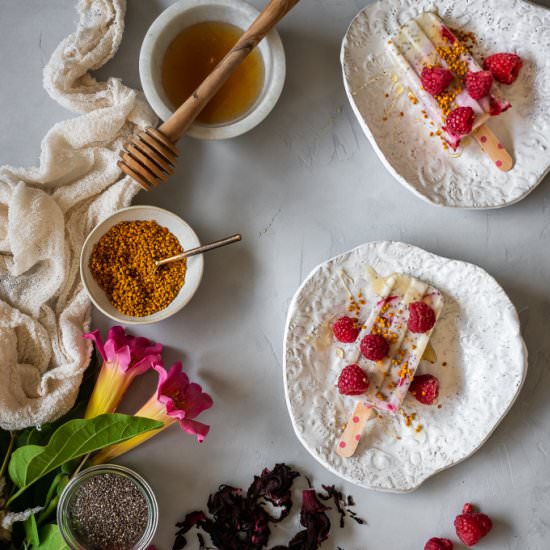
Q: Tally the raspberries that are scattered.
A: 11